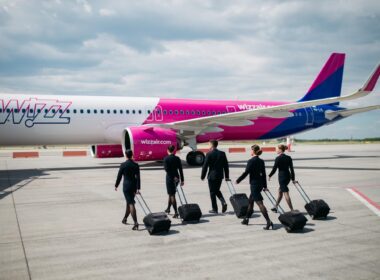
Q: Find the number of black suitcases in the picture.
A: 5